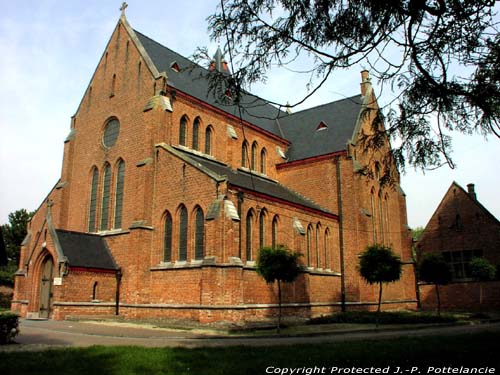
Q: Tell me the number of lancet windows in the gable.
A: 3